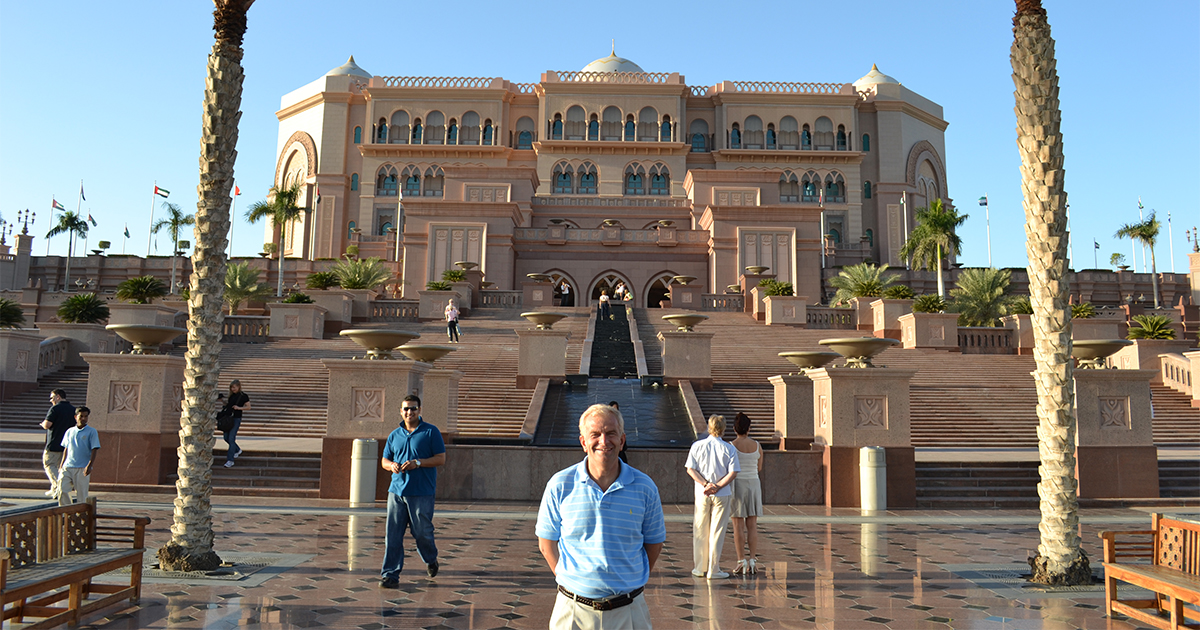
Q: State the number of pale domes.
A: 3